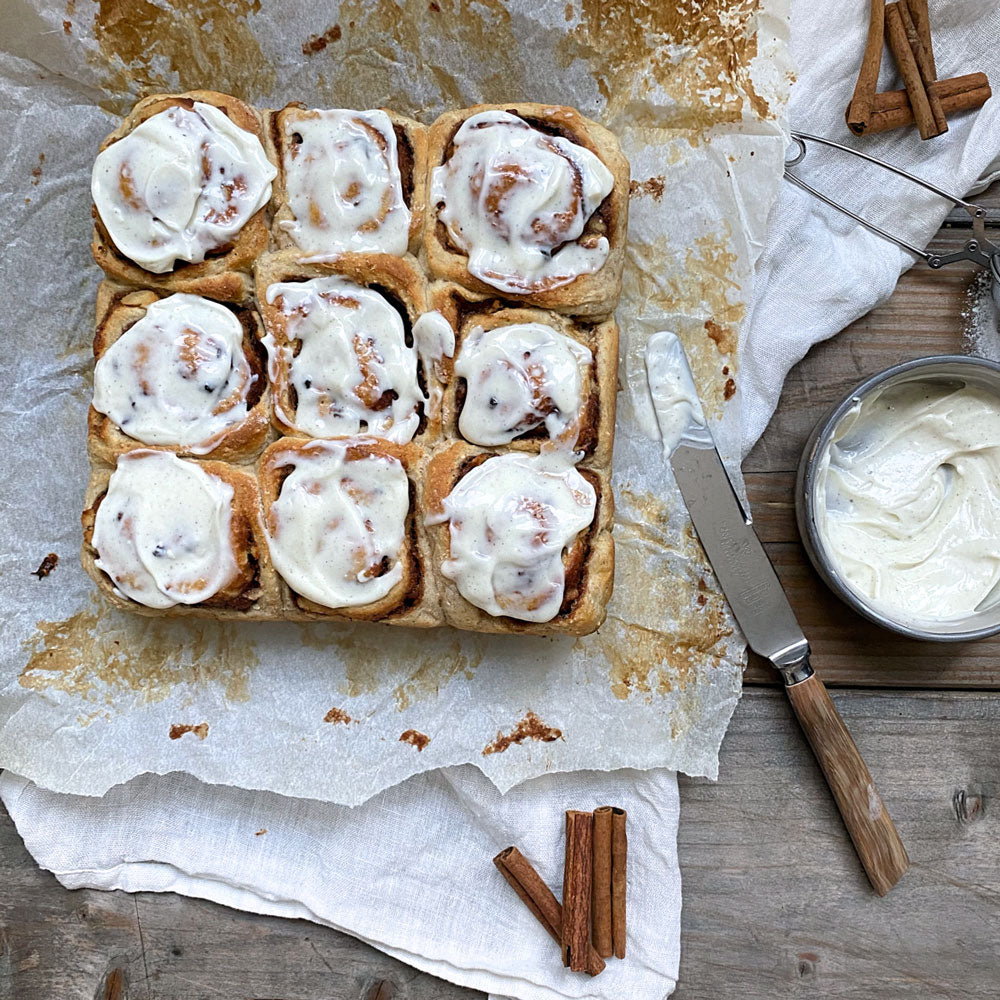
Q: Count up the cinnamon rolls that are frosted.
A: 9